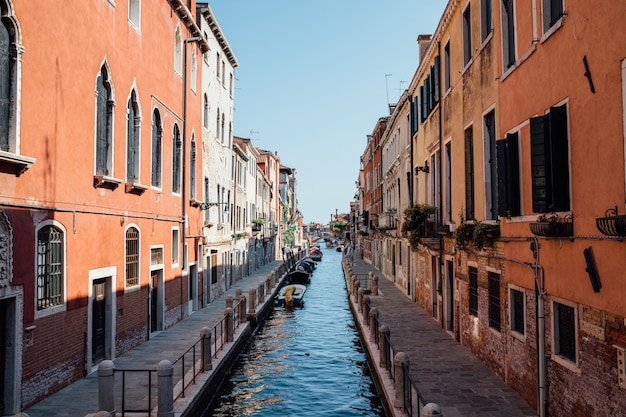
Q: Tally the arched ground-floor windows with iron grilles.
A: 2